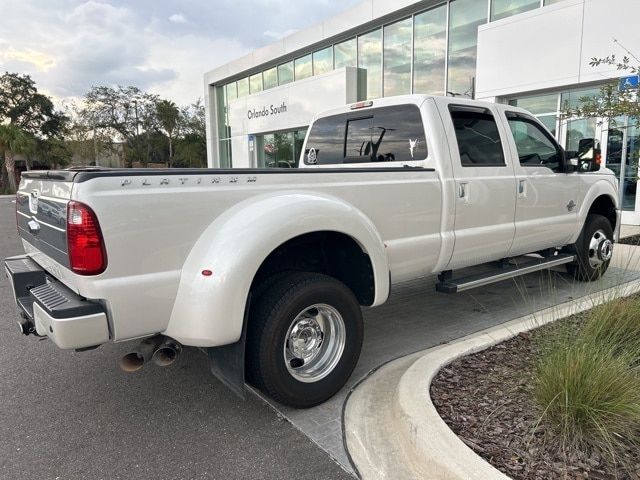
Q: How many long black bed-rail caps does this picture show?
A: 1